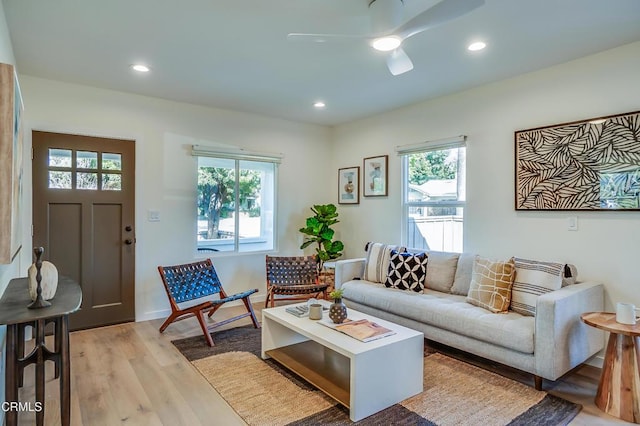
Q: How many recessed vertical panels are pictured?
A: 2